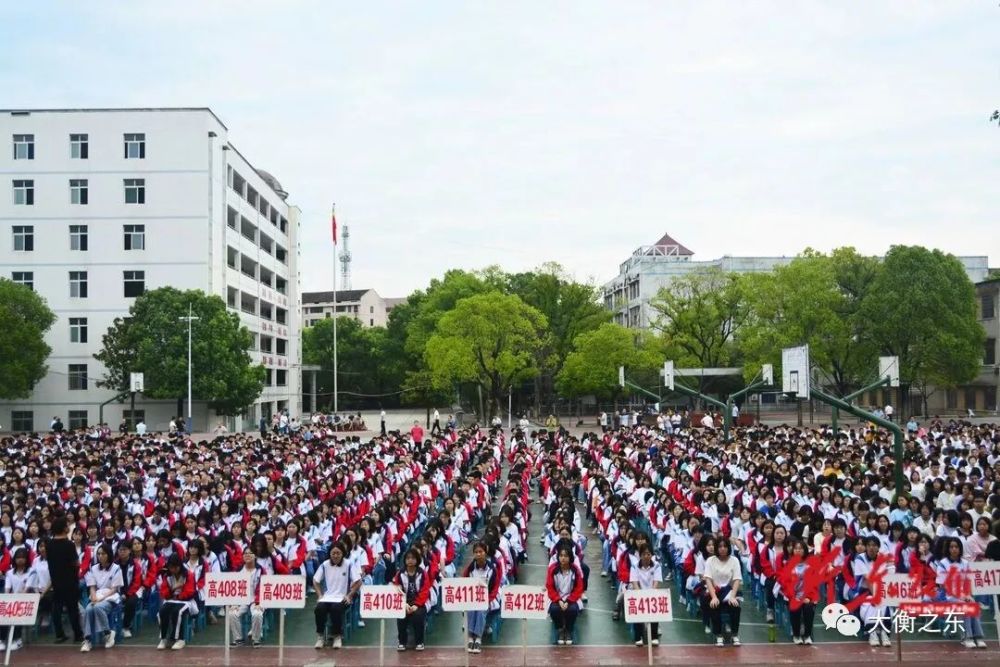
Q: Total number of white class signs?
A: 9